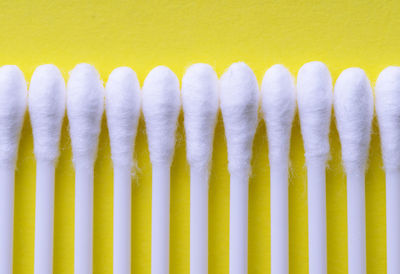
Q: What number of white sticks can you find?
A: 11